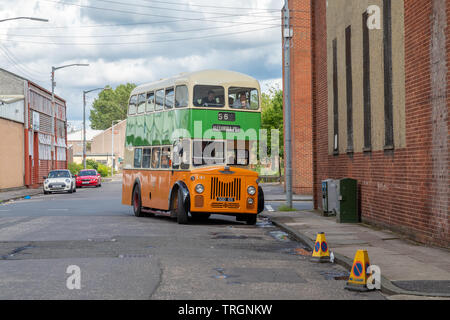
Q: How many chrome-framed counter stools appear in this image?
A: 0